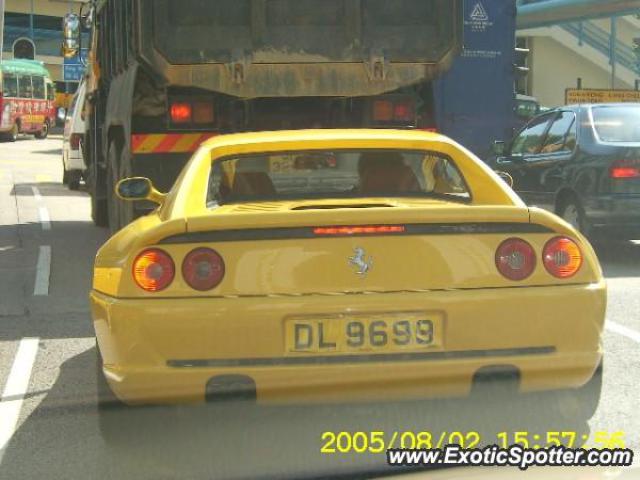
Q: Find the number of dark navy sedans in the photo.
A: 1